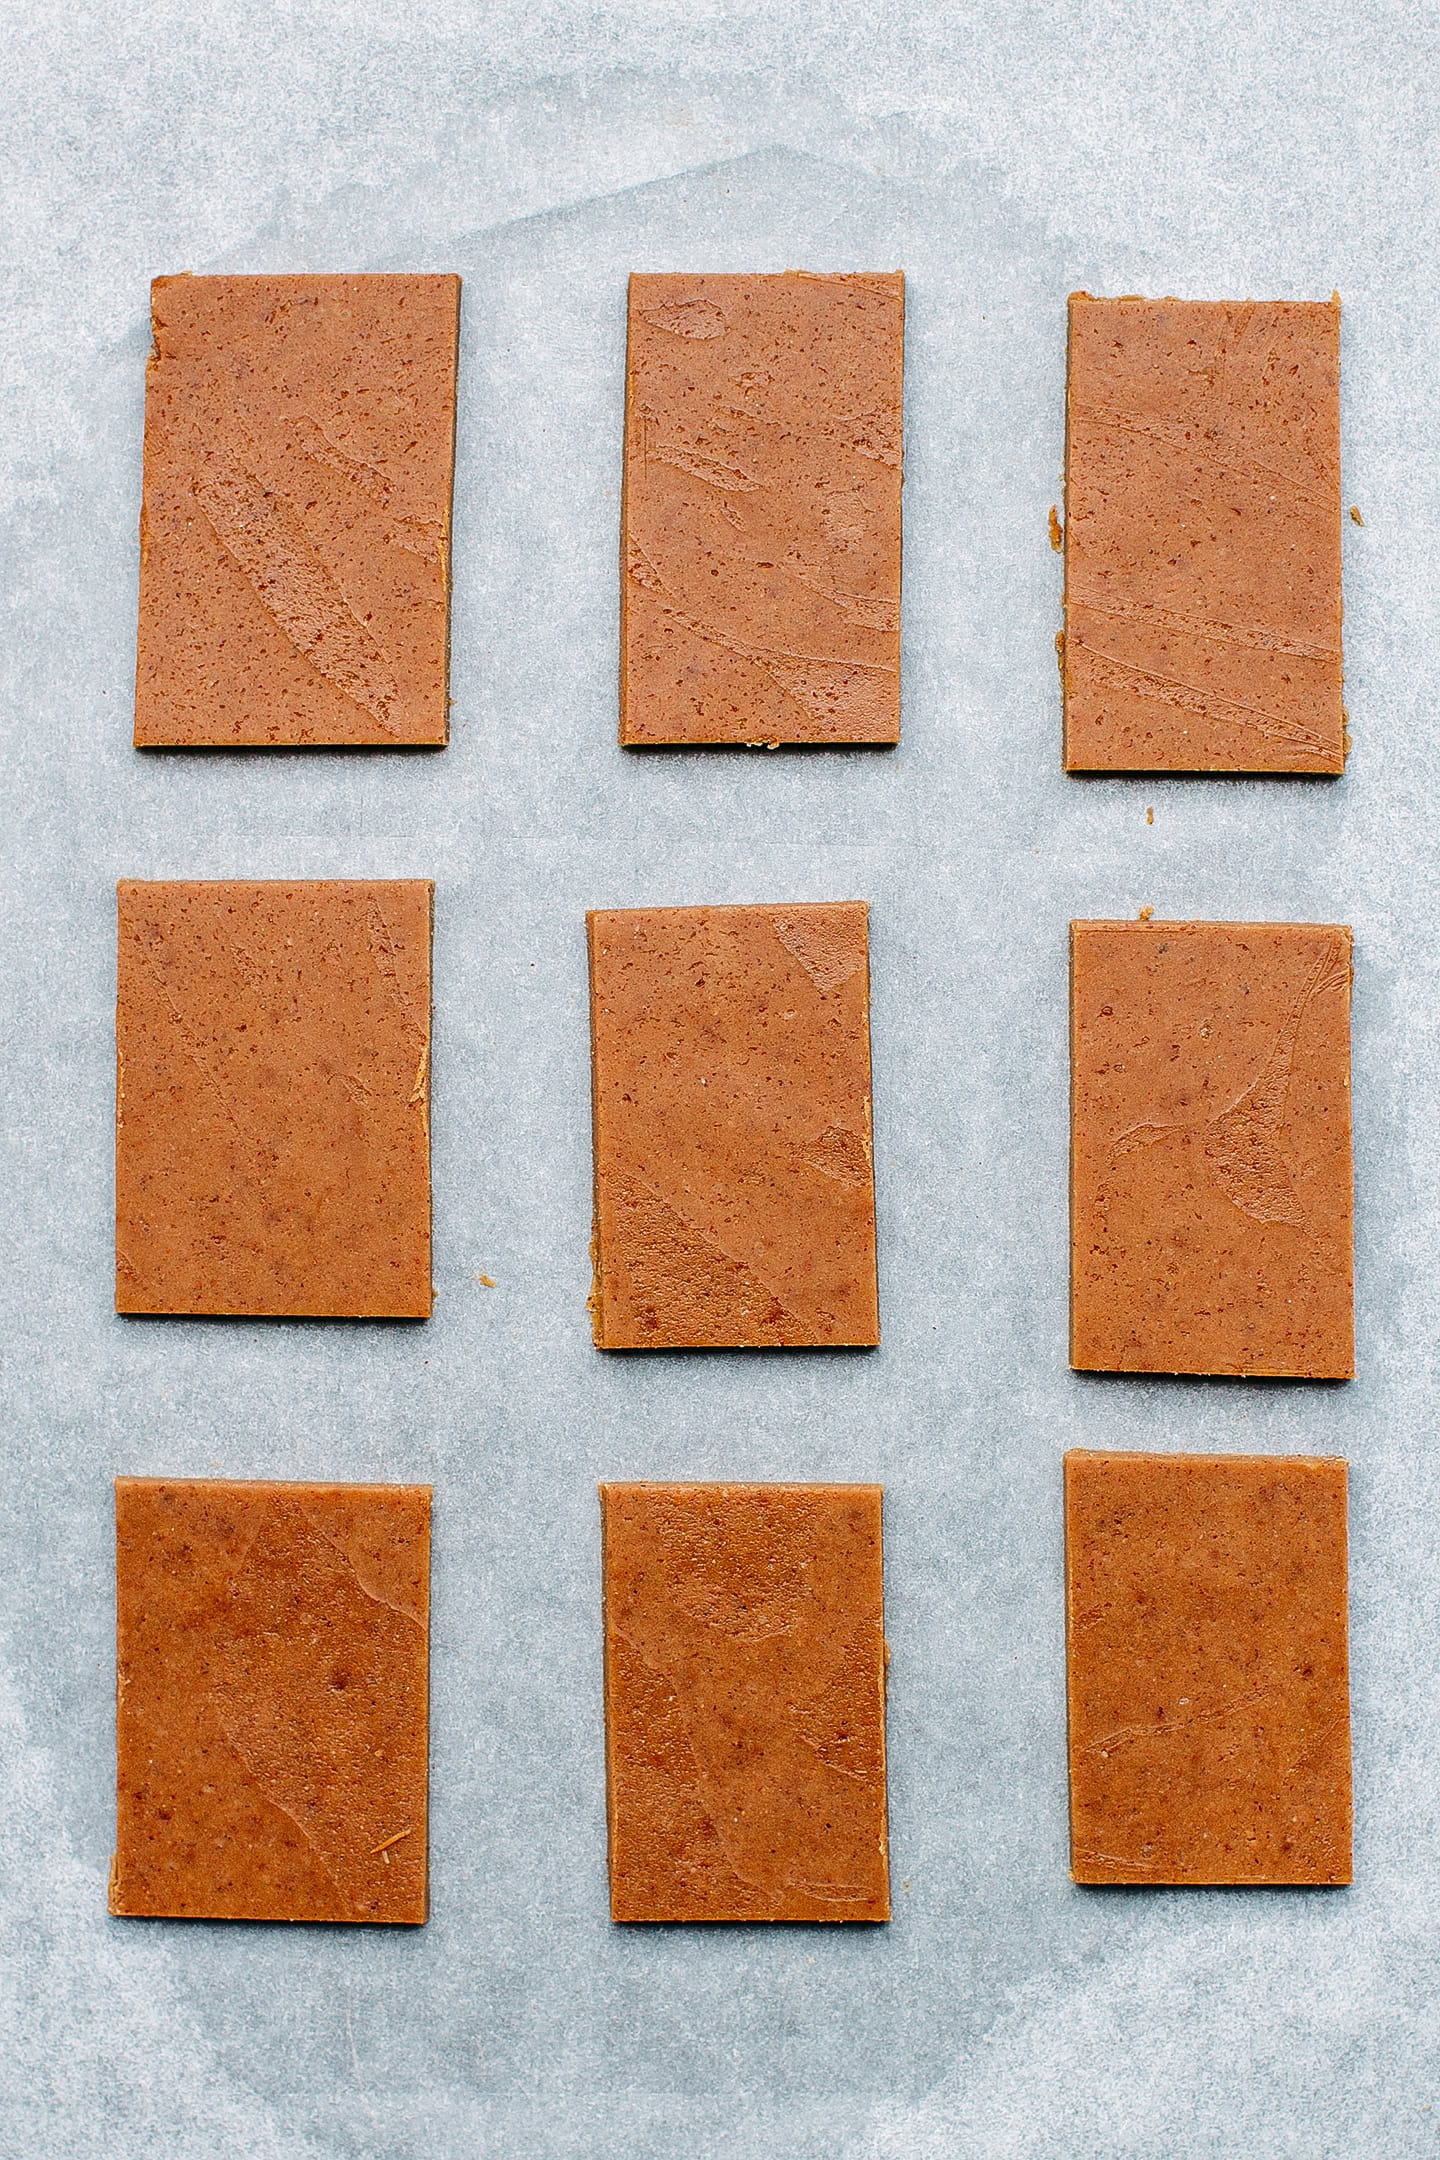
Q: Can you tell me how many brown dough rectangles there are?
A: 9